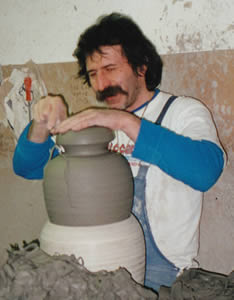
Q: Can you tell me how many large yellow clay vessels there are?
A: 0